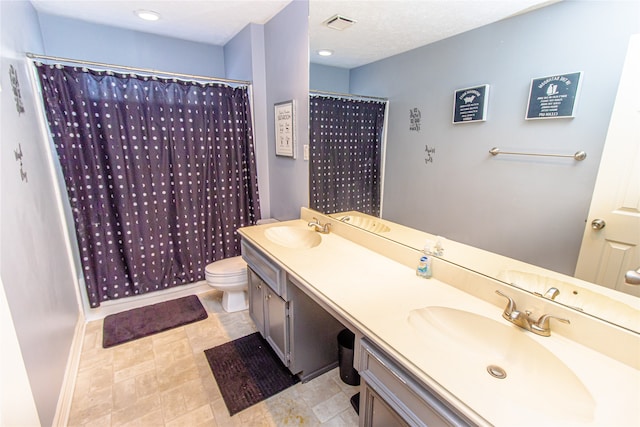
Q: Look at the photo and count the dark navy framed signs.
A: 2